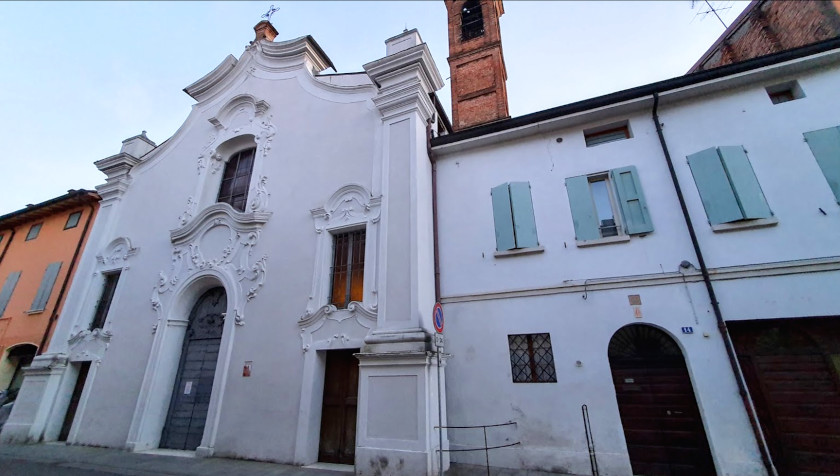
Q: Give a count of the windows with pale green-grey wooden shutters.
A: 4